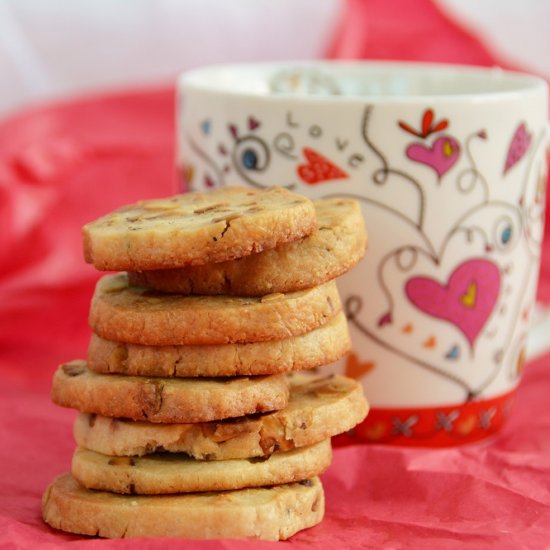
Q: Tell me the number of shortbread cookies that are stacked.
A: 8